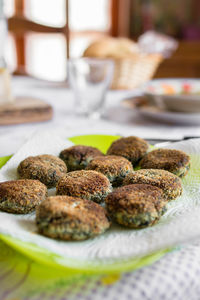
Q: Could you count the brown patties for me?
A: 10